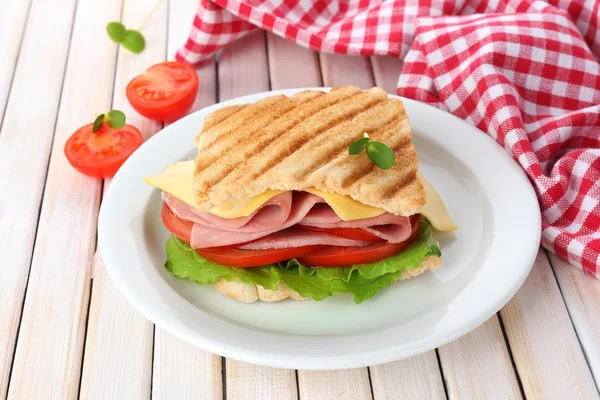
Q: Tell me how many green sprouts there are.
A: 3